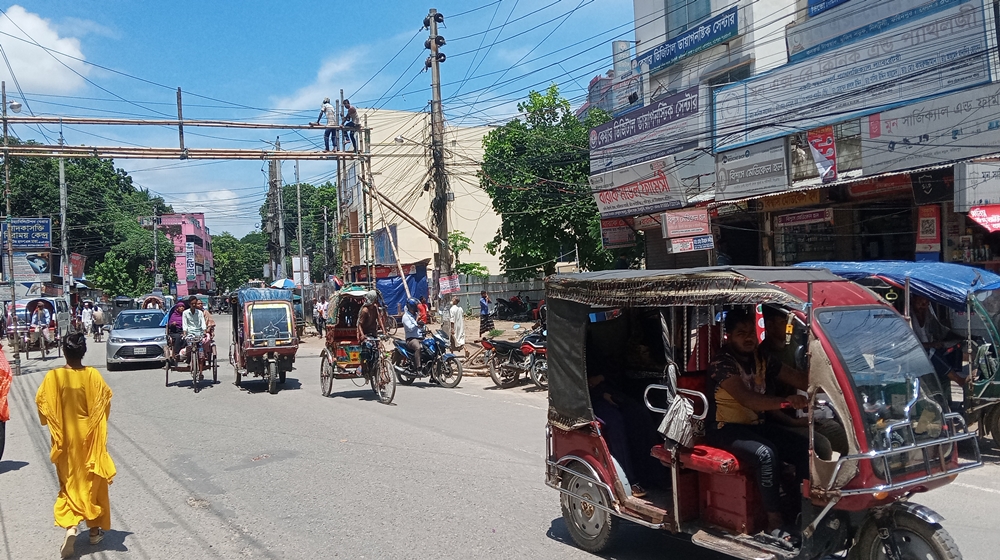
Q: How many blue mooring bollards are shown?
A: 0